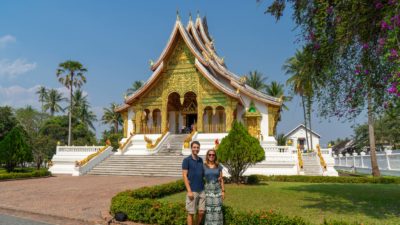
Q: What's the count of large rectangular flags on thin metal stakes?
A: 0